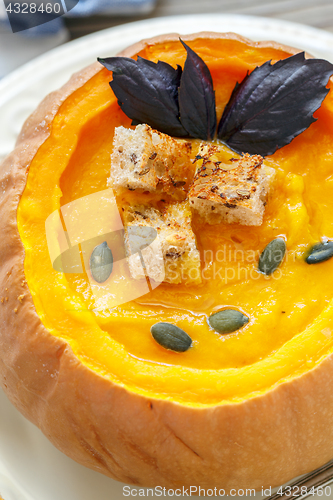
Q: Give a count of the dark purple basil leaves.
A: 3